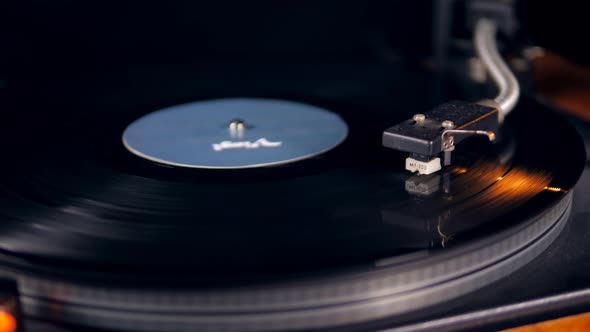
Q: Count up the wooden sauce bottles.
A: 0